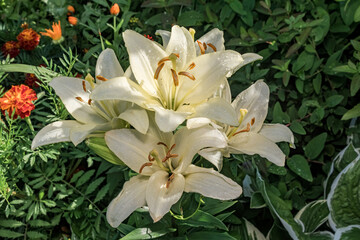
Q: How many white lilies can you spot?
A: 5